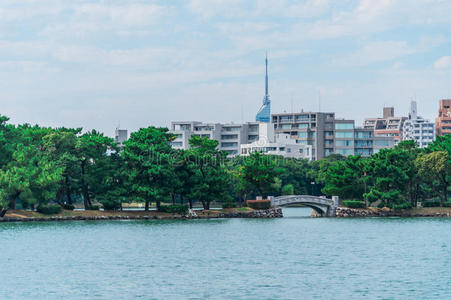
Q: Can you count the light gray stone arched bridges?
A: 1